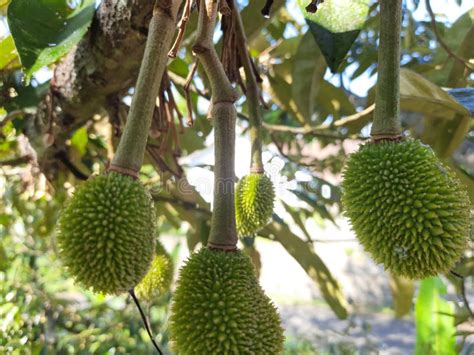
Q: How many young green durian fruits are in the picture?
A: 5